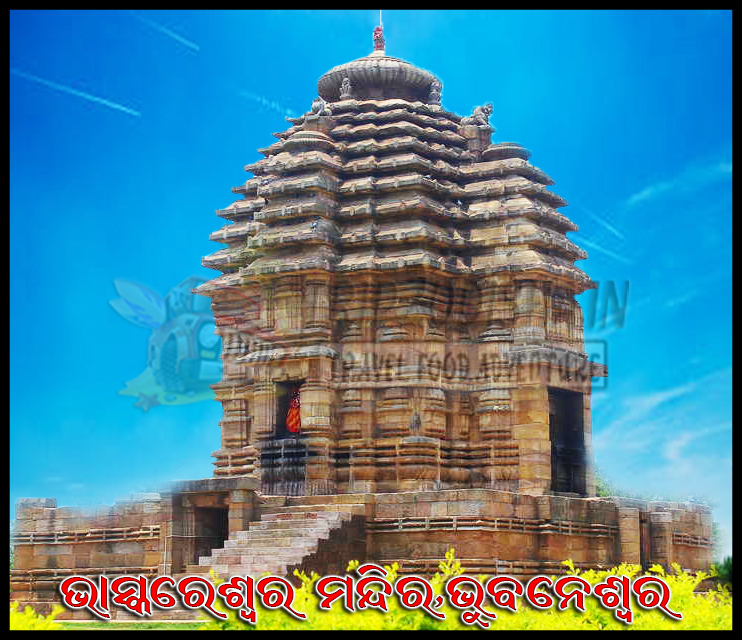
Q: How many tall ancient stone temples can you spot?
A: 1